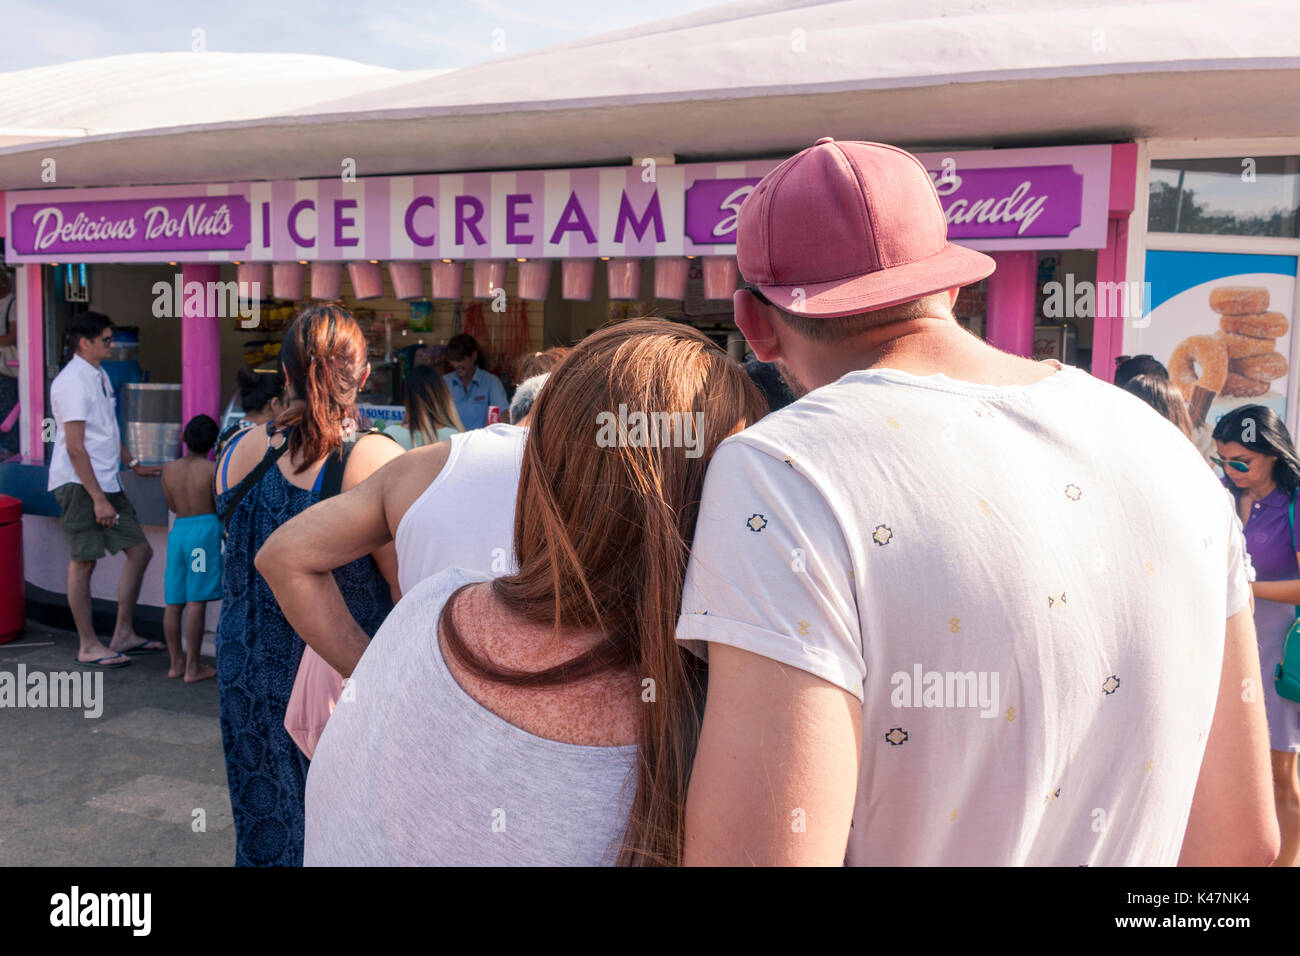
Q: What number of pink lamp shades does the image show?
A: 12